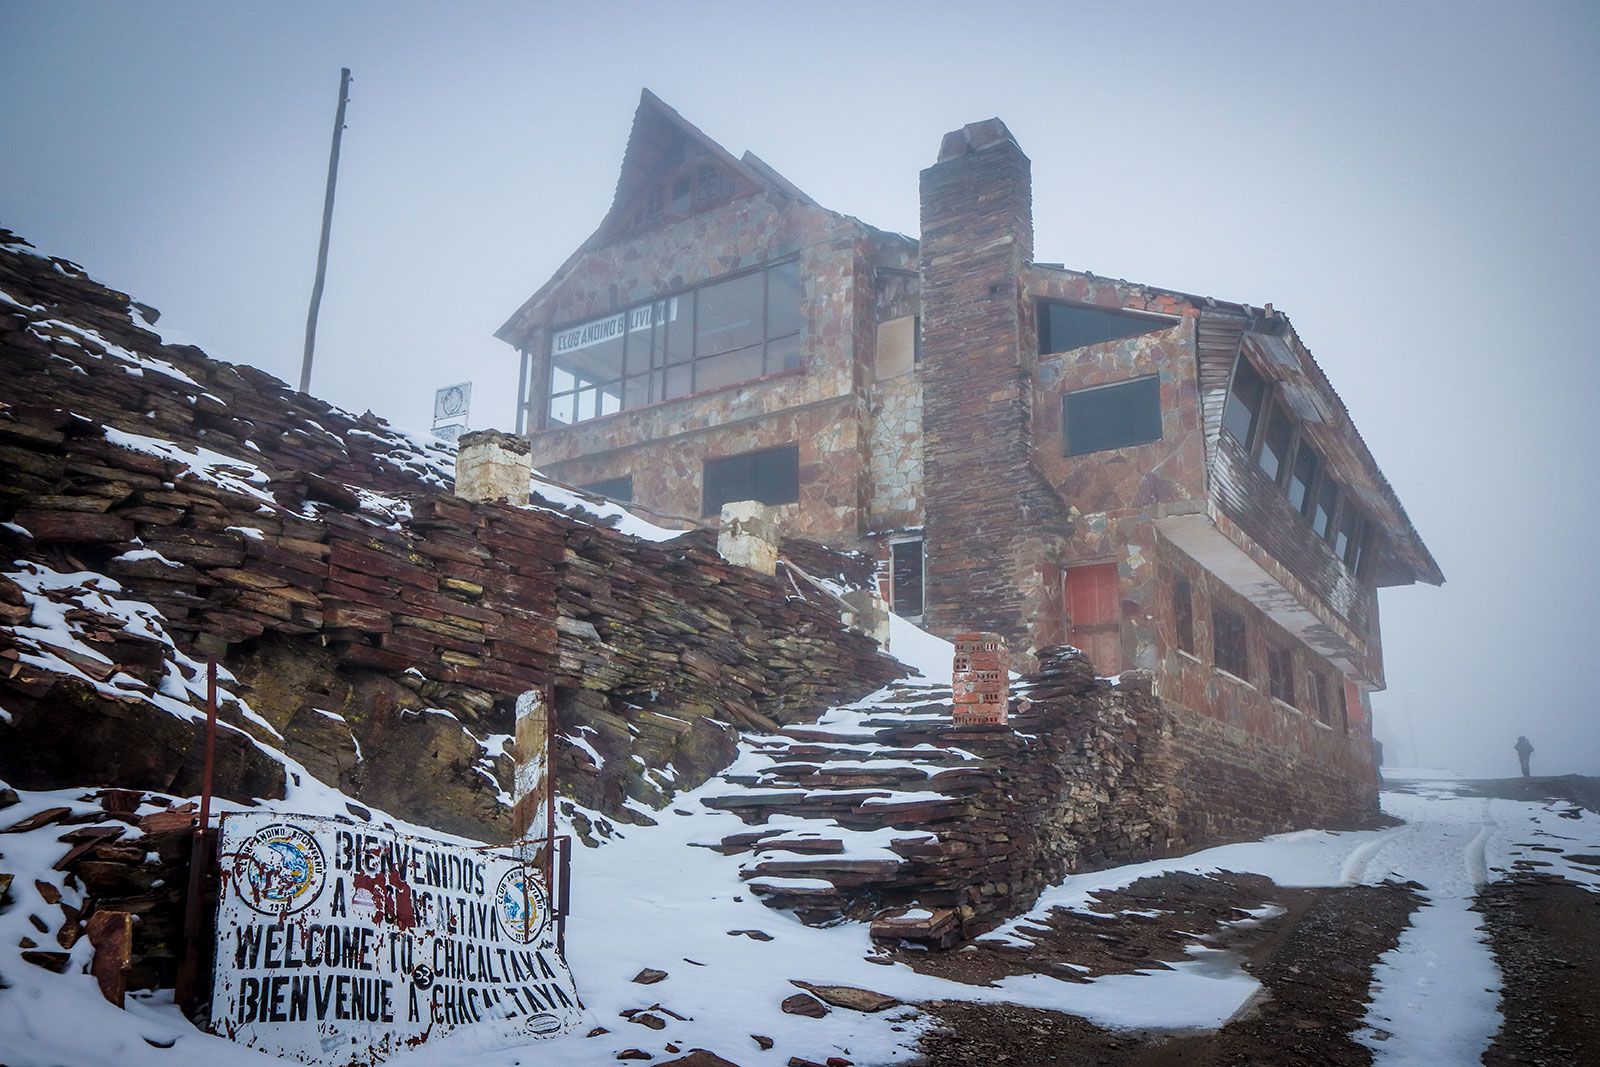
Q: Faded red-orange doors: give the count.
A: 1